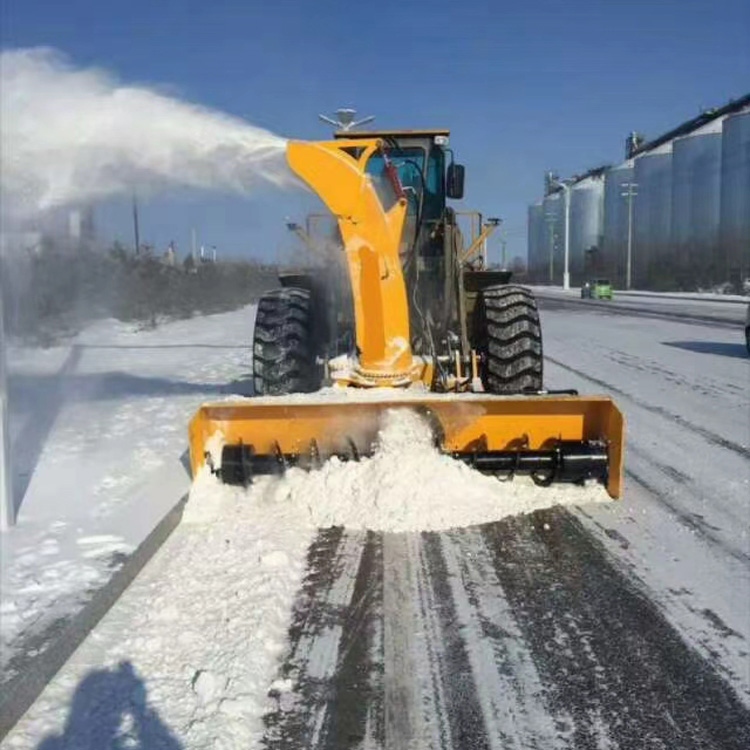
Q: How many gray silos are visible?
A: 7